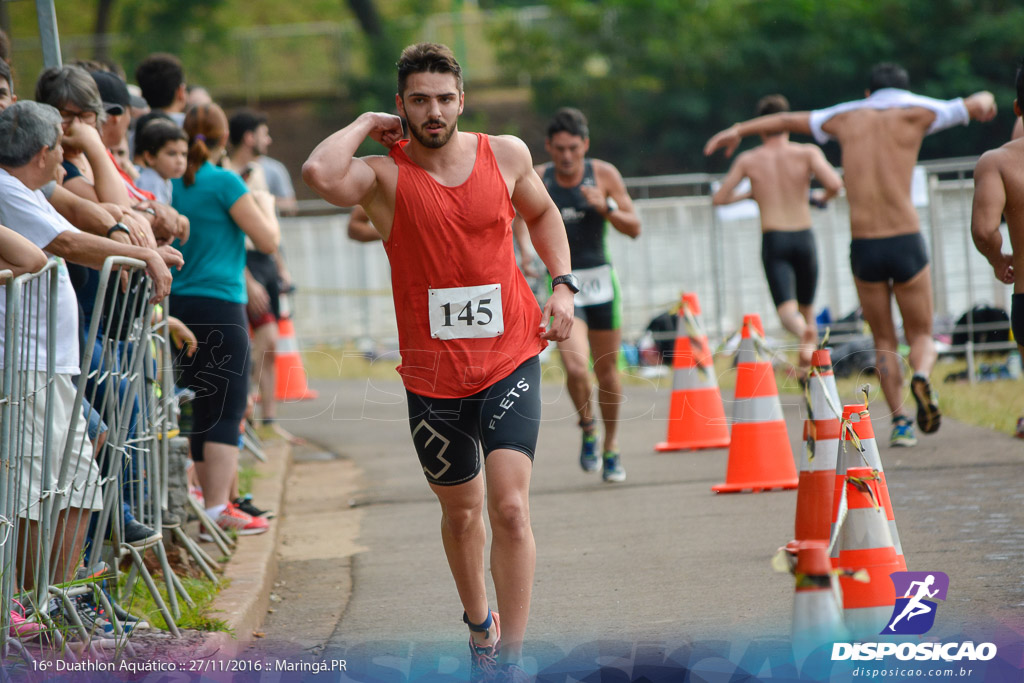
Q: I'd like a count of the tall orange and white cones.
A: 7